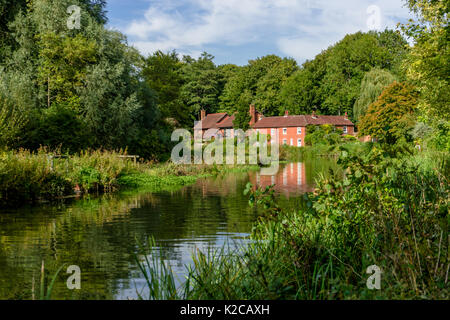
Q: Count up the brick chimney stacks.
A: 5